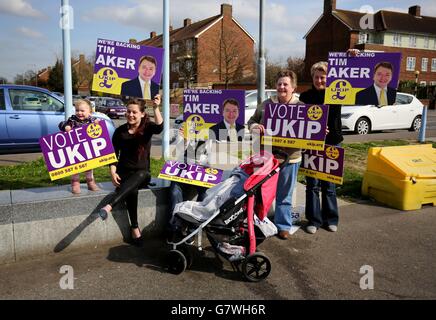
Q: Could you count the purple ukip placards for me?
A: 7